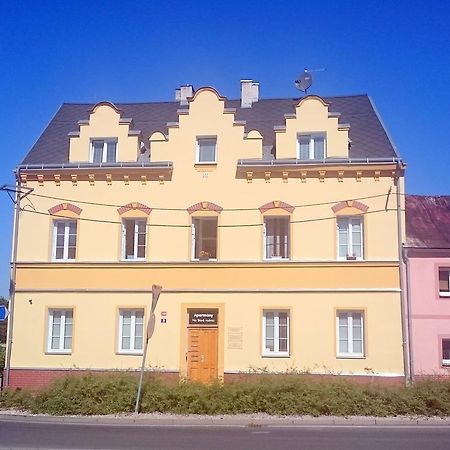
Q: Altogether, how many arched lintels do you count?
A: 5